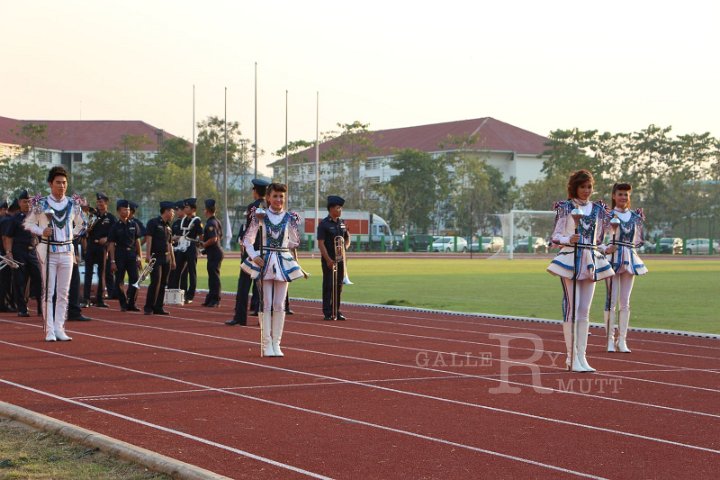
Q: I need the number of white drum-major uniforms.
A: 4